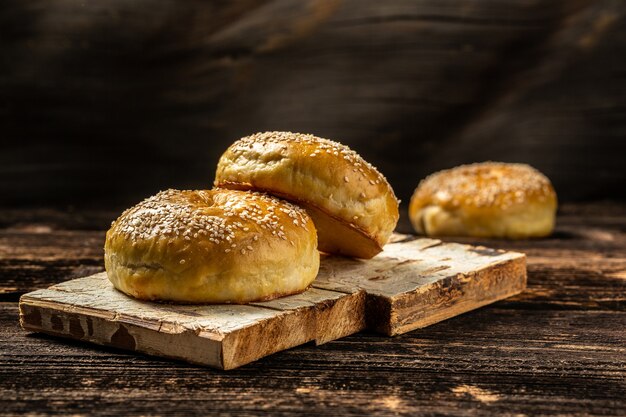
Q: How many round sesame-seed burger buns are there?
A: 3